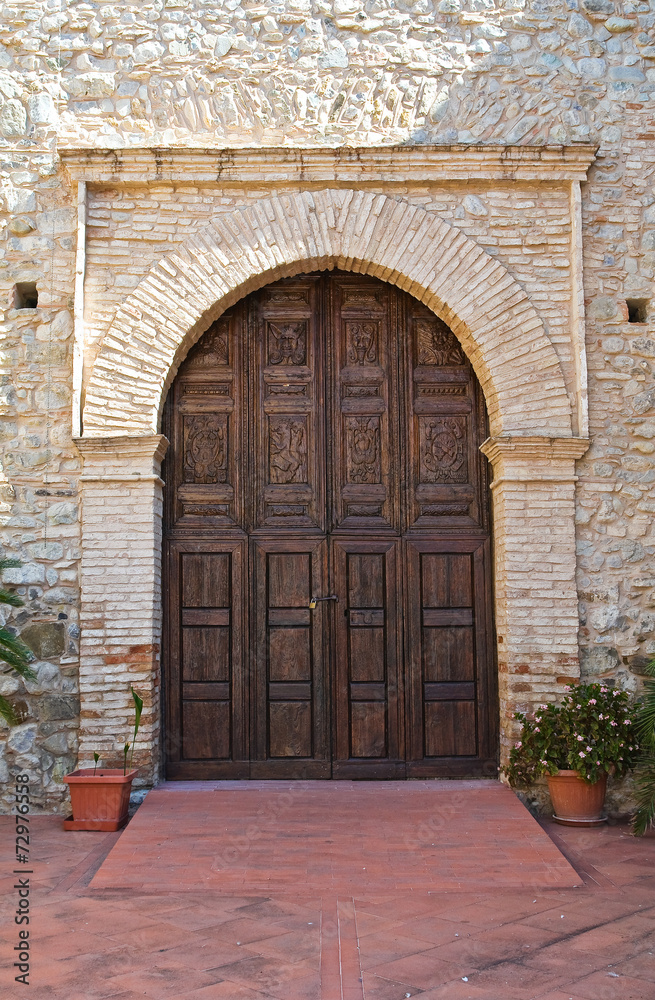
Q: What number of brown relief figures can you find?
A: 8